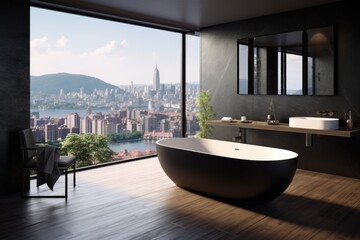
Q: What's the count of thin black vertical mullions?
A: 1